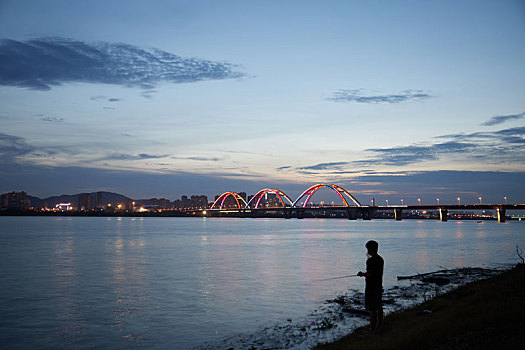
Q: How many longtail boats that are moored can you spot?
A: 0